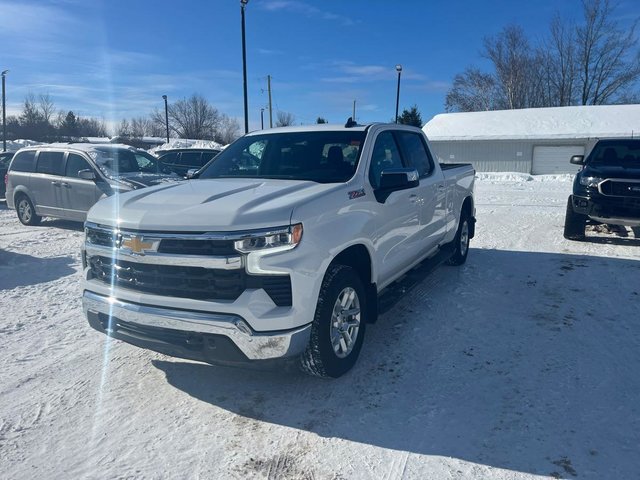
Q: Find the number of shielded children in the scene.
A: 0